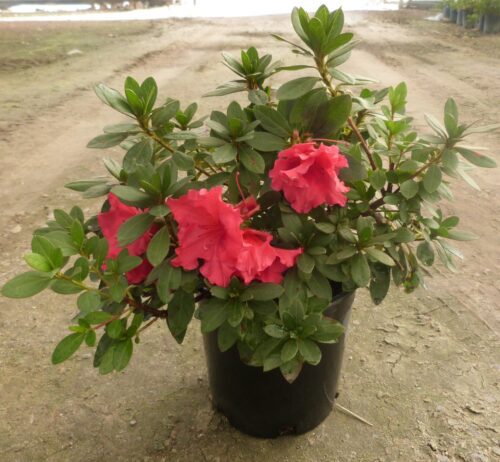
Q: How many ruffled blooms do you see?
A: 4